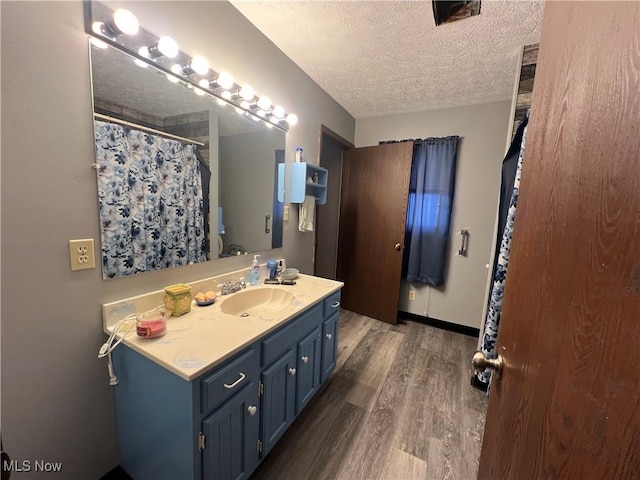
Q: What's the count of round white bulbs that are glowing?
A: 8